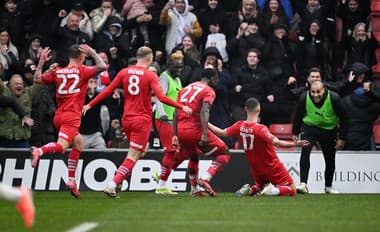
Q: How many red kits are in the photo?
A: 4